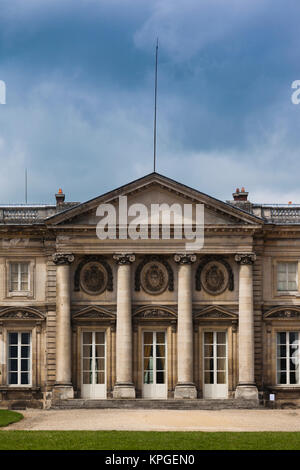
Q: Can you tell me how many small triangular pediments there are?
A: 2